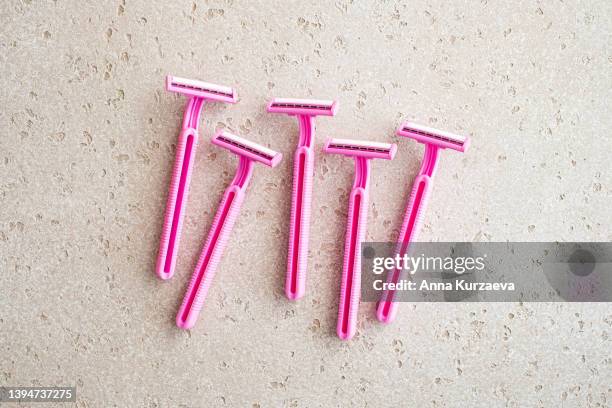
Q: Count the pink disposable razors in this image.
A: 5